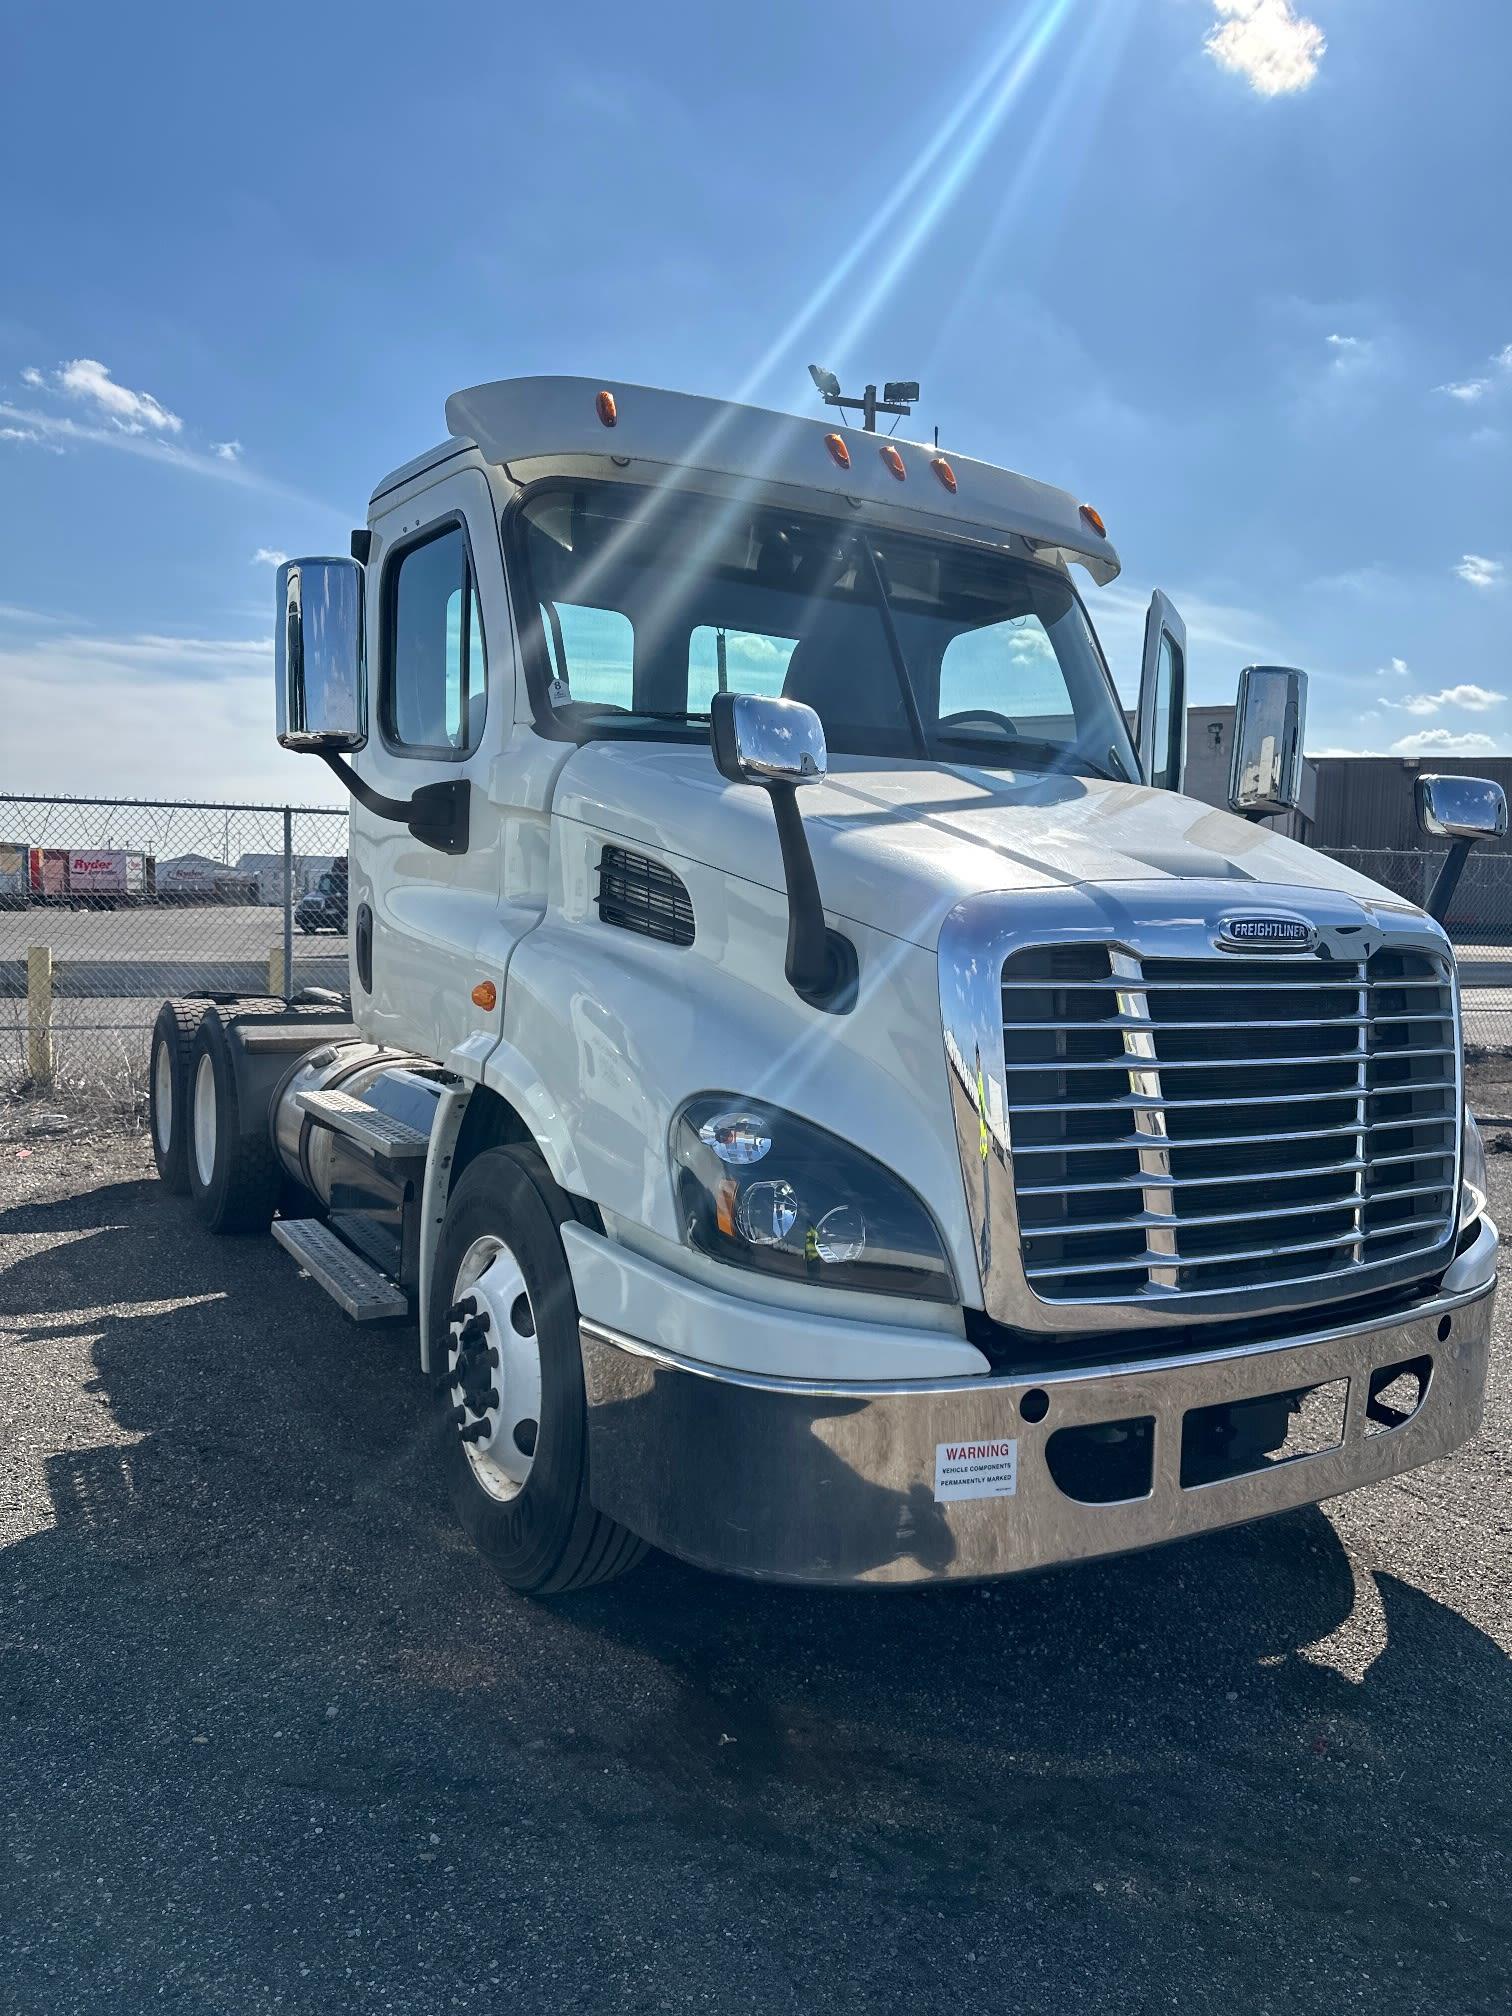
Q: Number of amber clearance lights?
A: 5